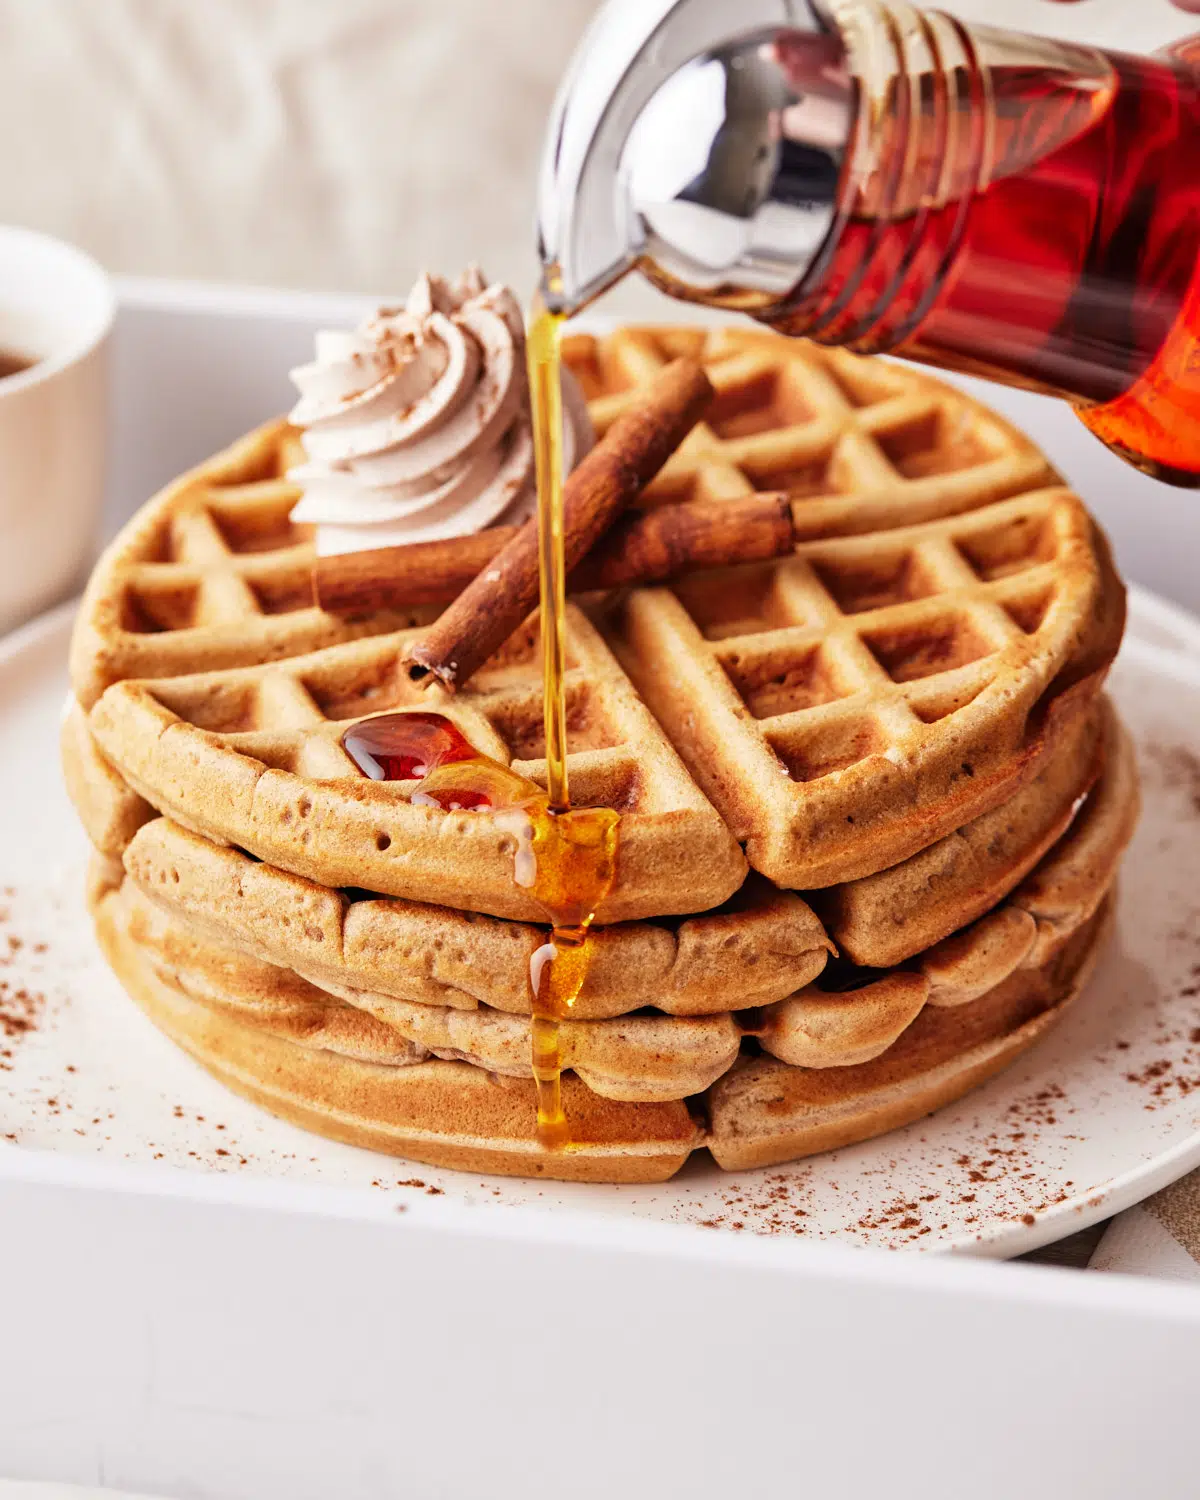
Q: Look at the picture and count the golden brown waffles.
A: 4